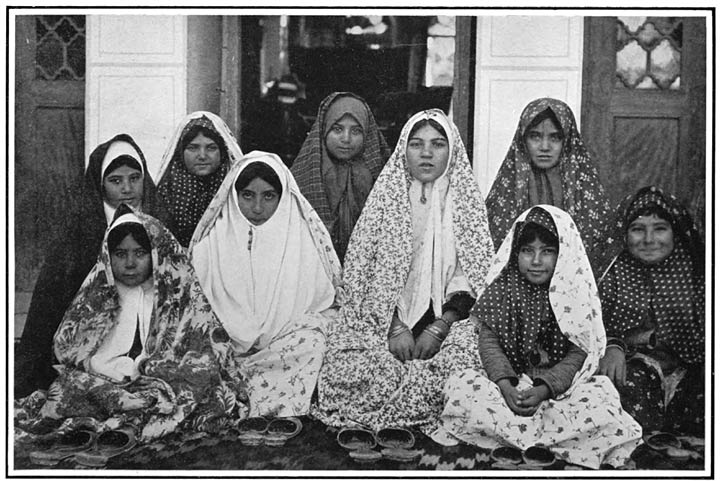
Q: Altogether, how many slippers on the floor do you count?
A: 9